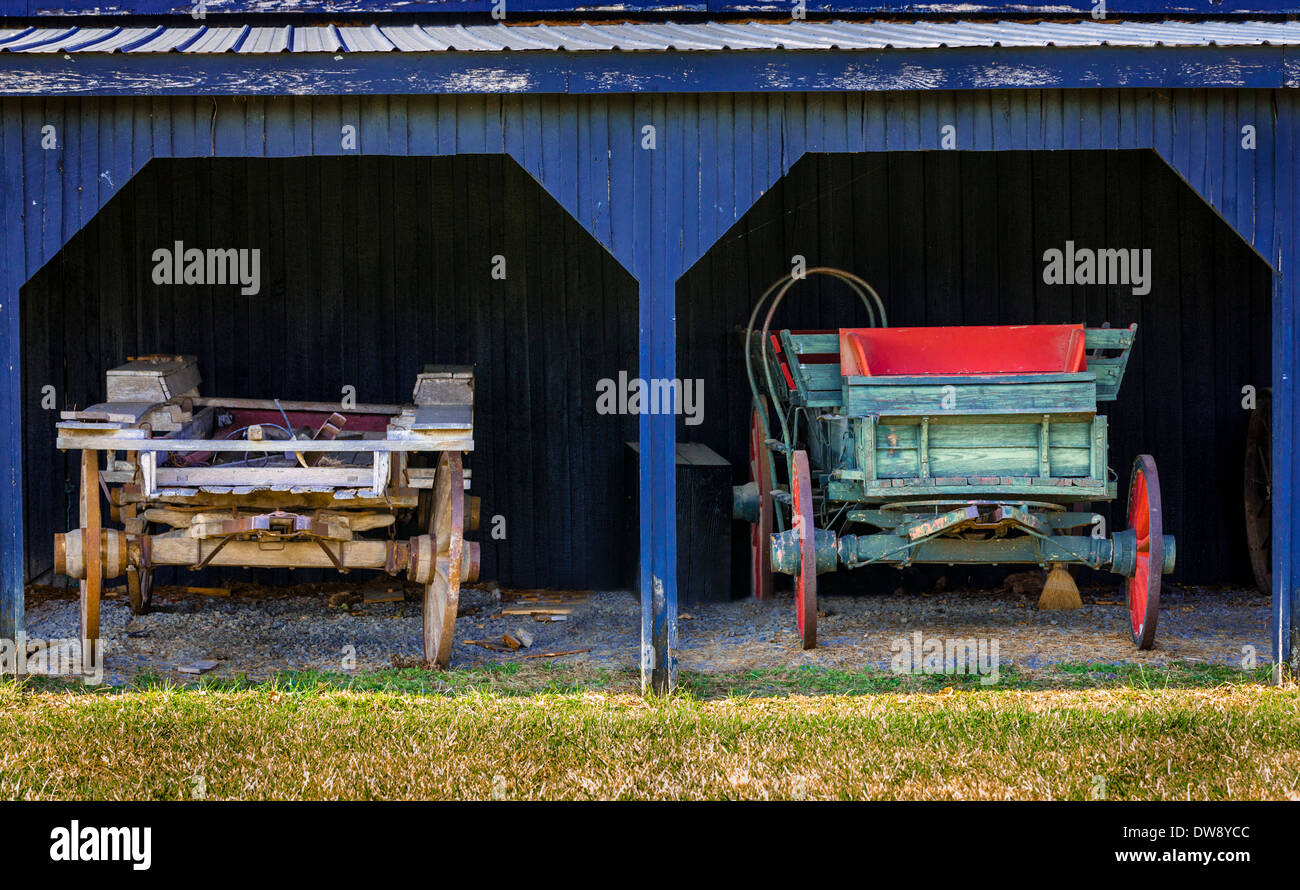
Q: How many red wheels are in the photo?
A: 3